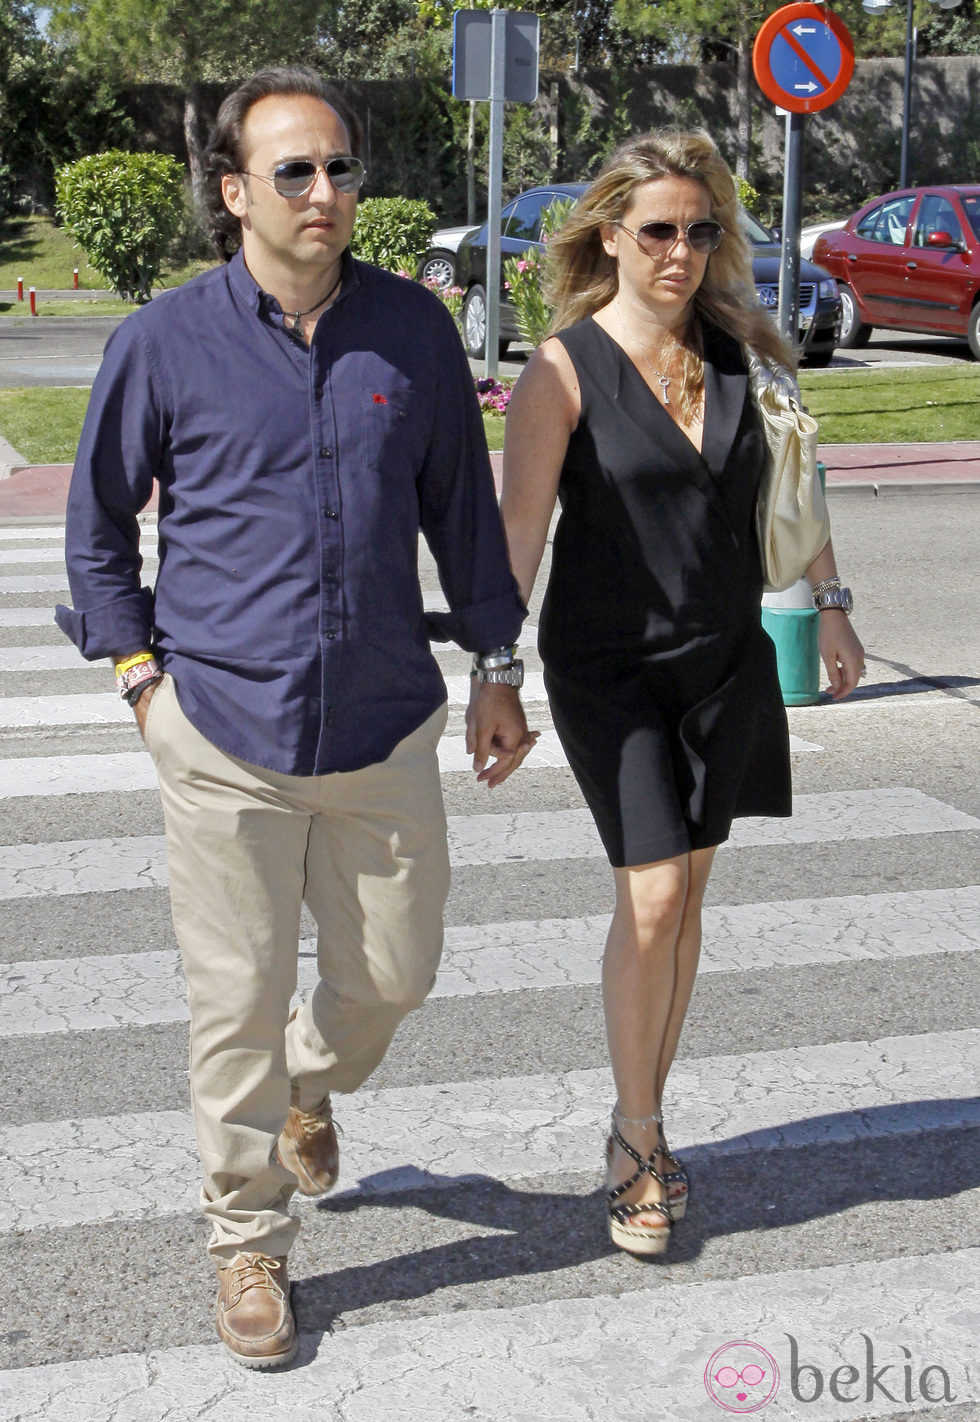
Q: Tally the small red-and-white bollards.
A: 3